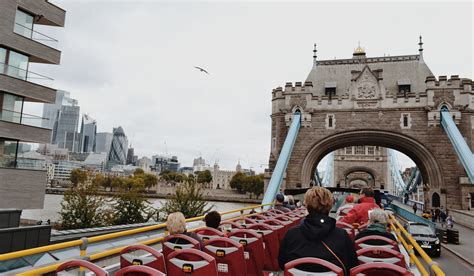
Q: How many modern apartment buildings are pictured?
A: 1